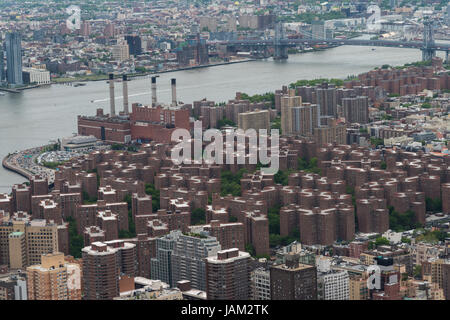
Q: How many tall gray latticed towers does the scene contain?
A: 2